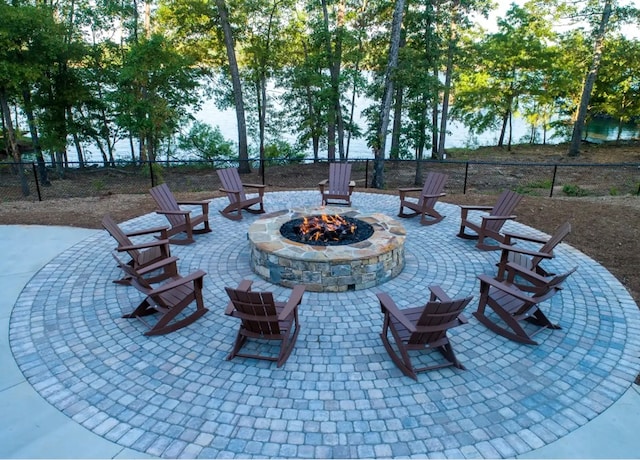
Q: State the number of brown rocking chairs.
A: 11